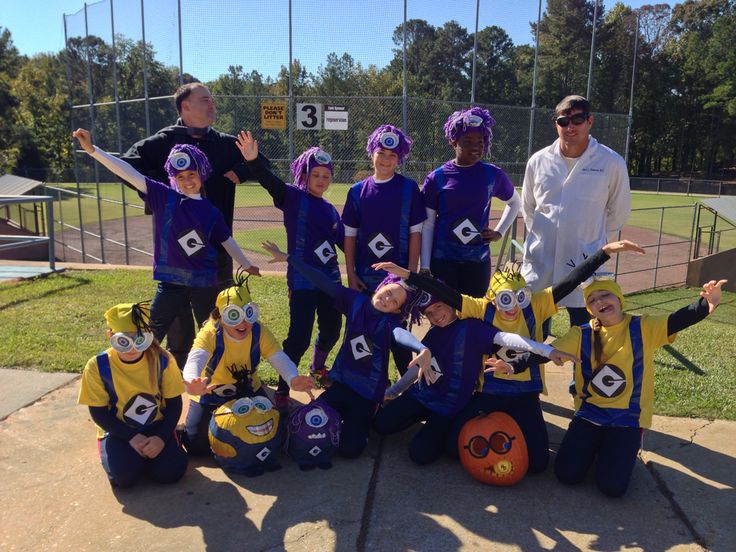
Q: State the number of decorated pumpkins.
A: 3